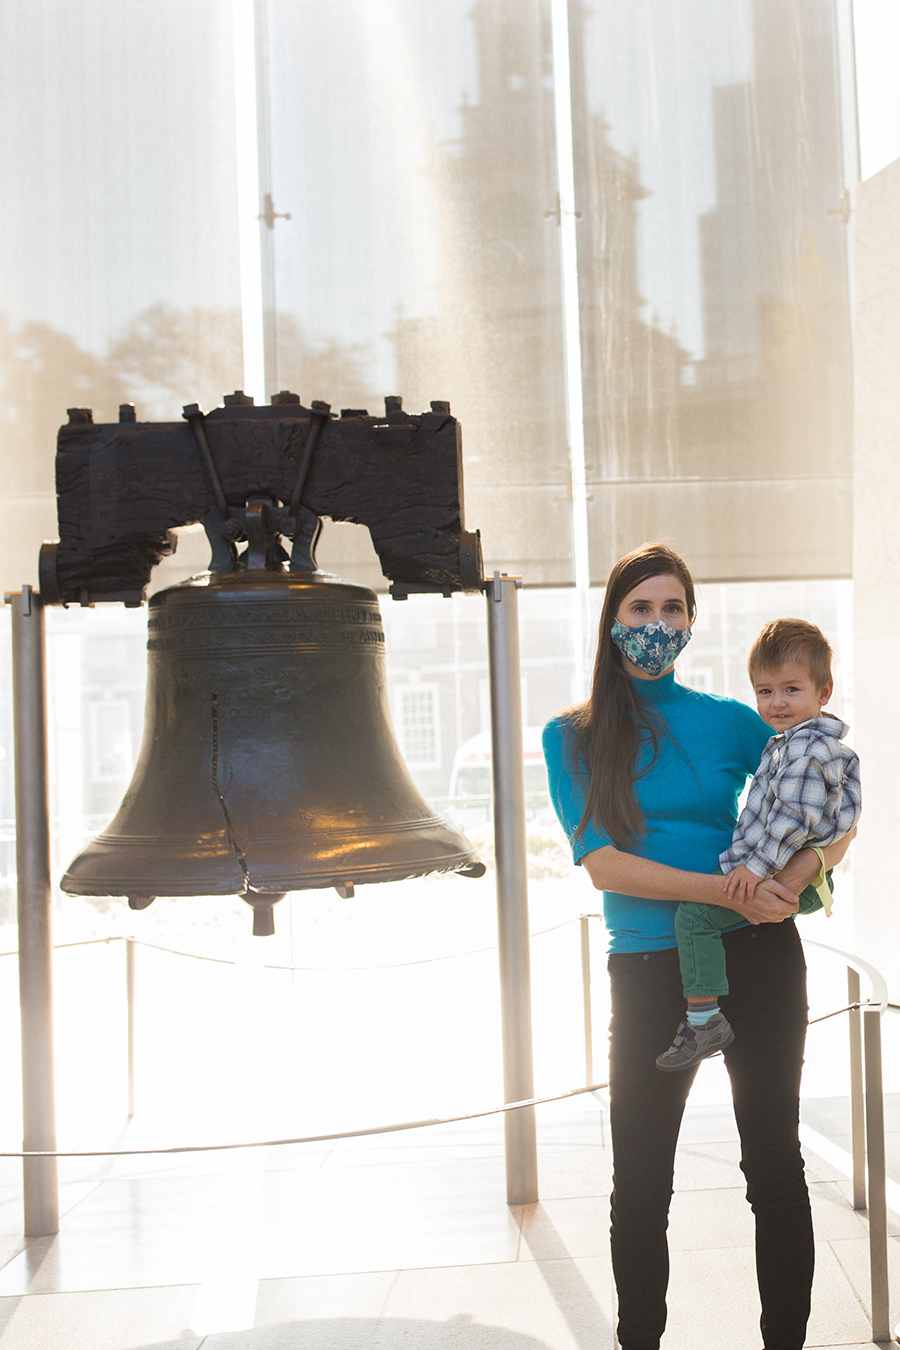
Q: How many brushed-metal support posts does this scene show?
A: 2